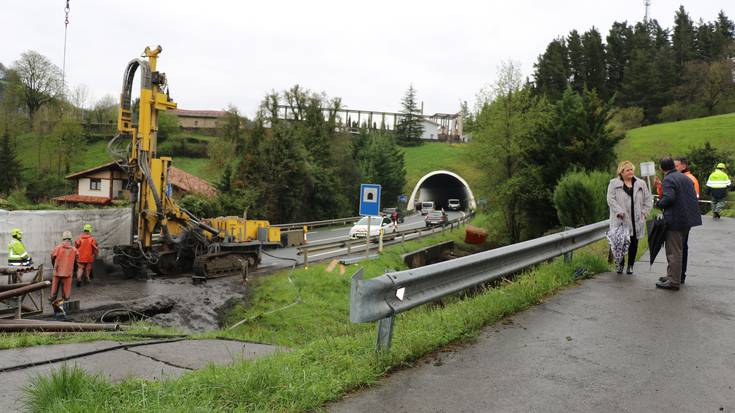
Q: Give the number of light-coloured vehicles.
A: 4